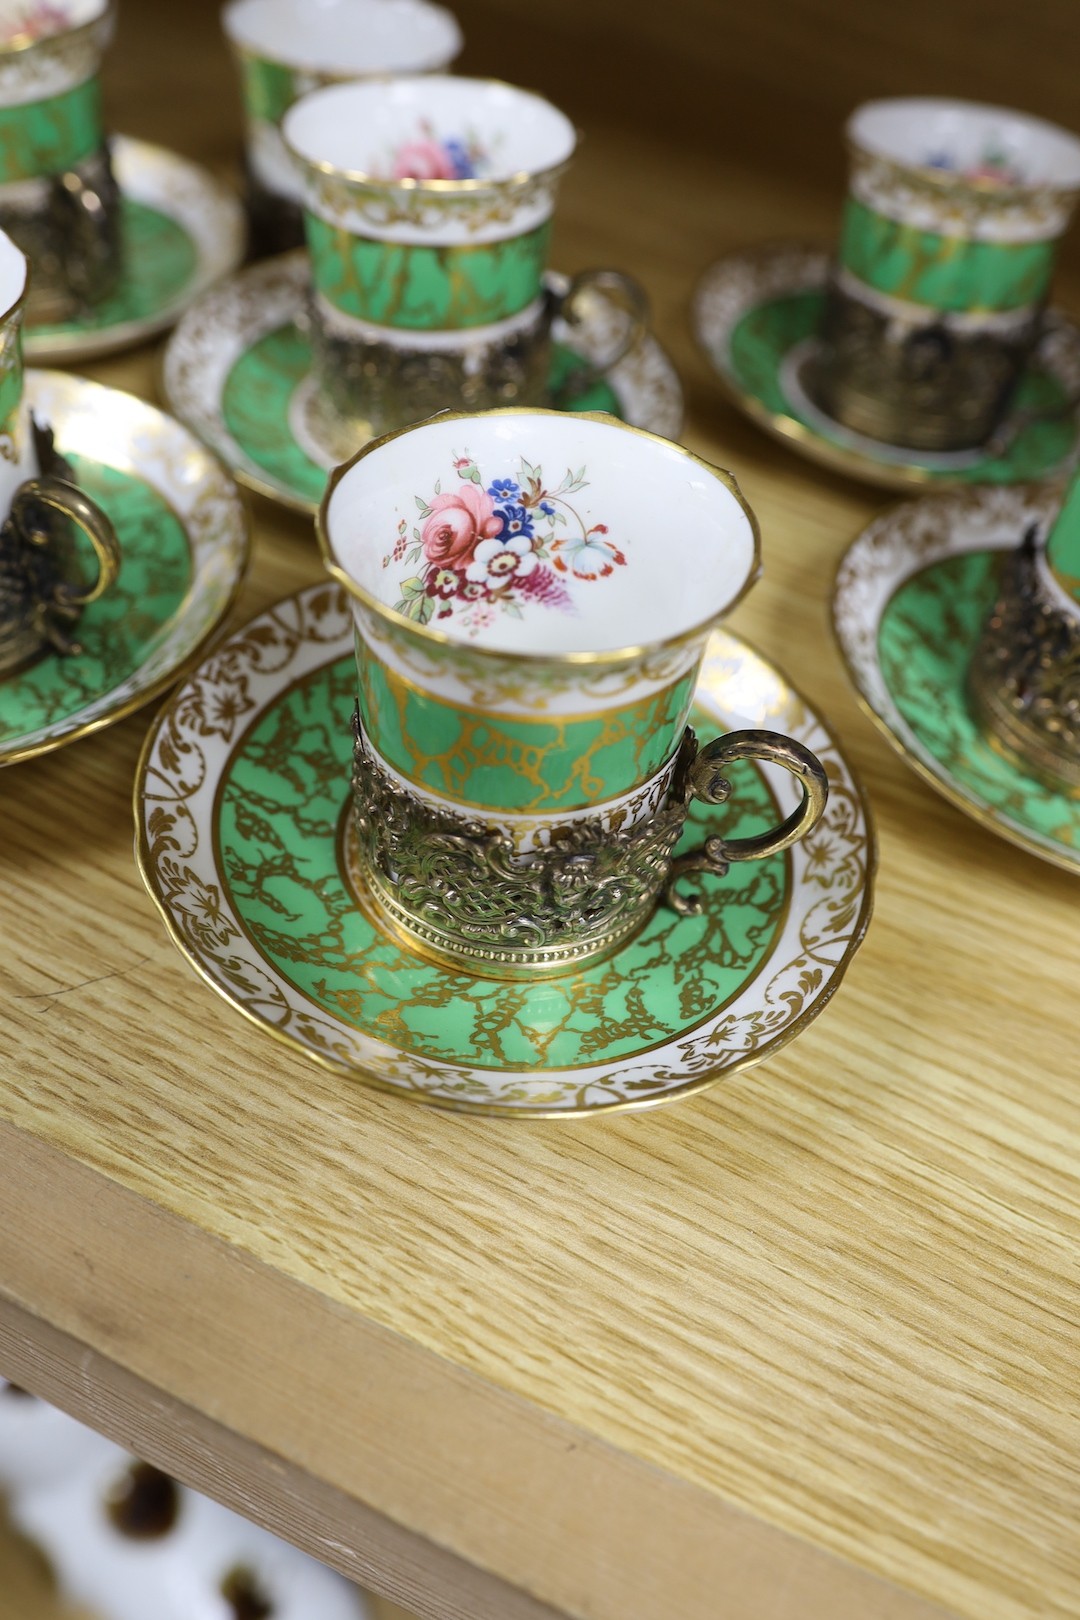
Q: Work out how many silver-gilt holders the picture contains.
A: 7